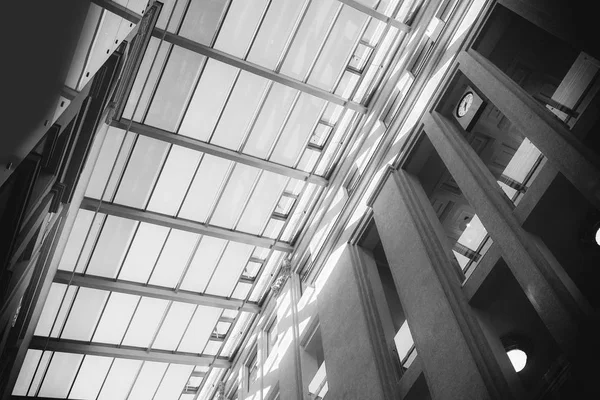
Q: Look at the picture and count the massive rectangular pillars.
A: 4